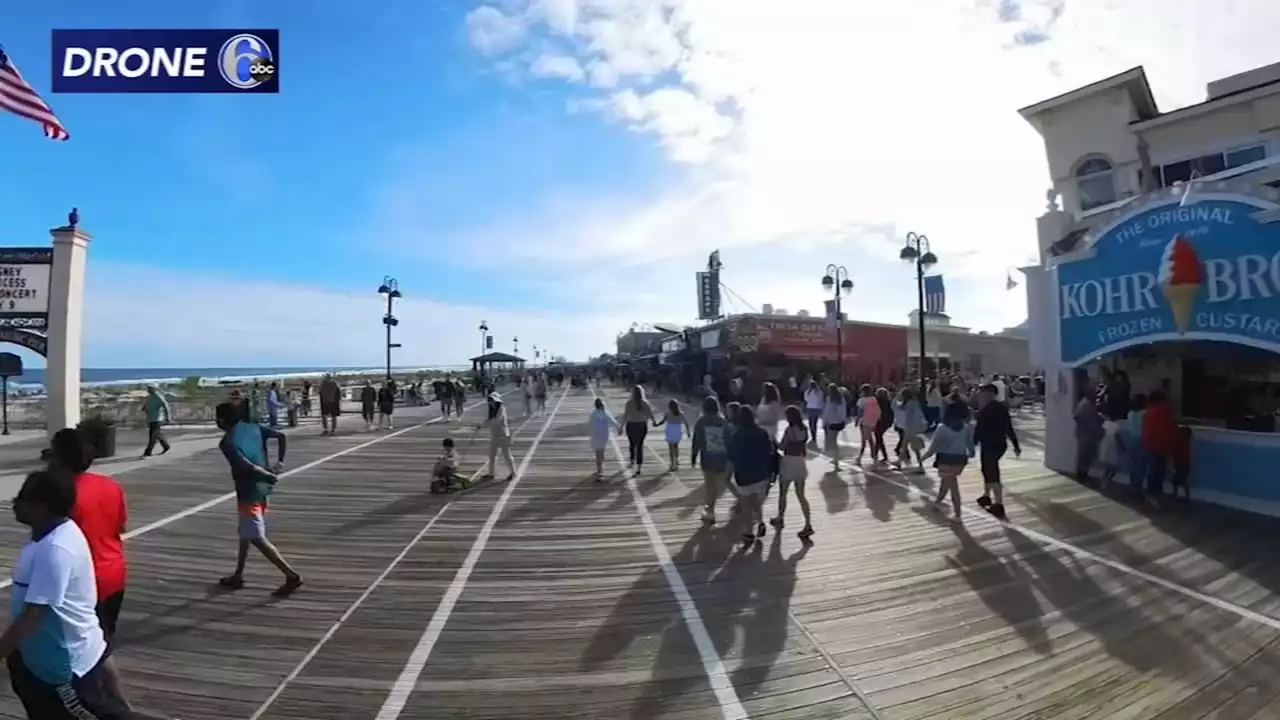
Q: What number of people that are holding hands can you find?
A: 3